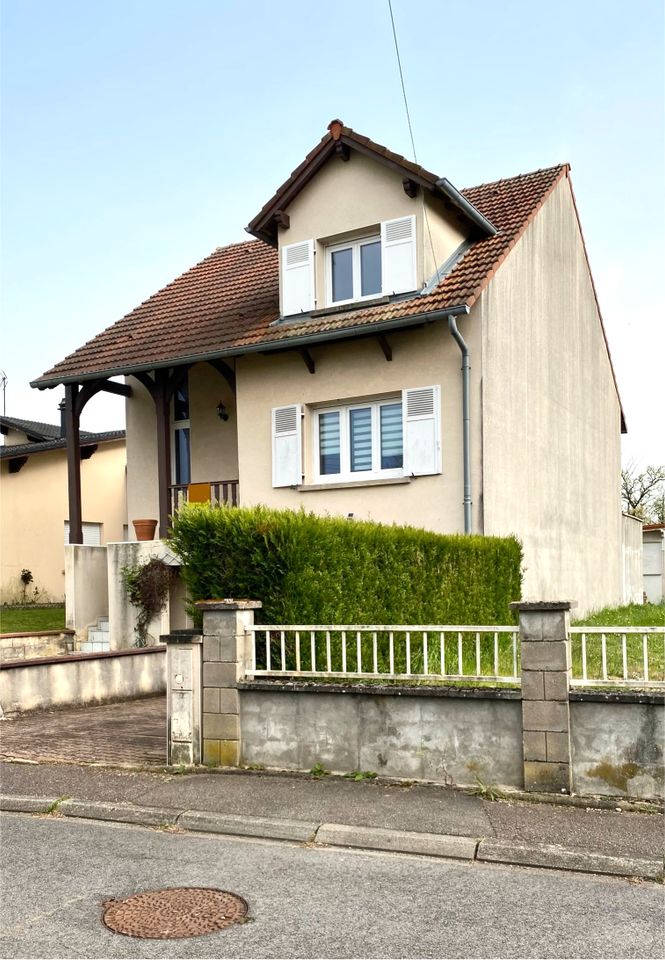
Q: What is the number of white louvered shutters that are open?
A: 4